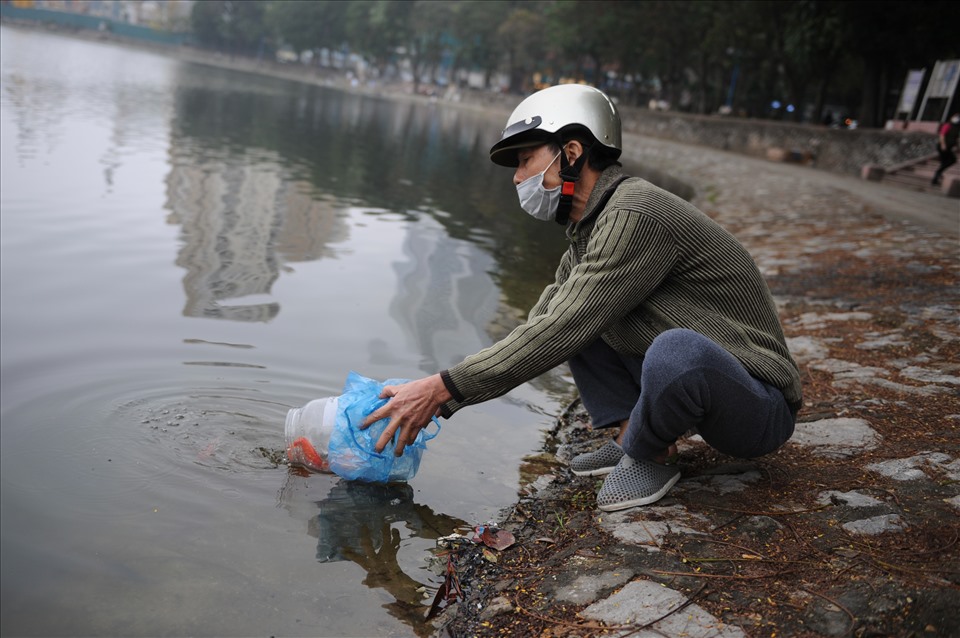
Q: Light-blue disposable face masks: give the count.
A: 1